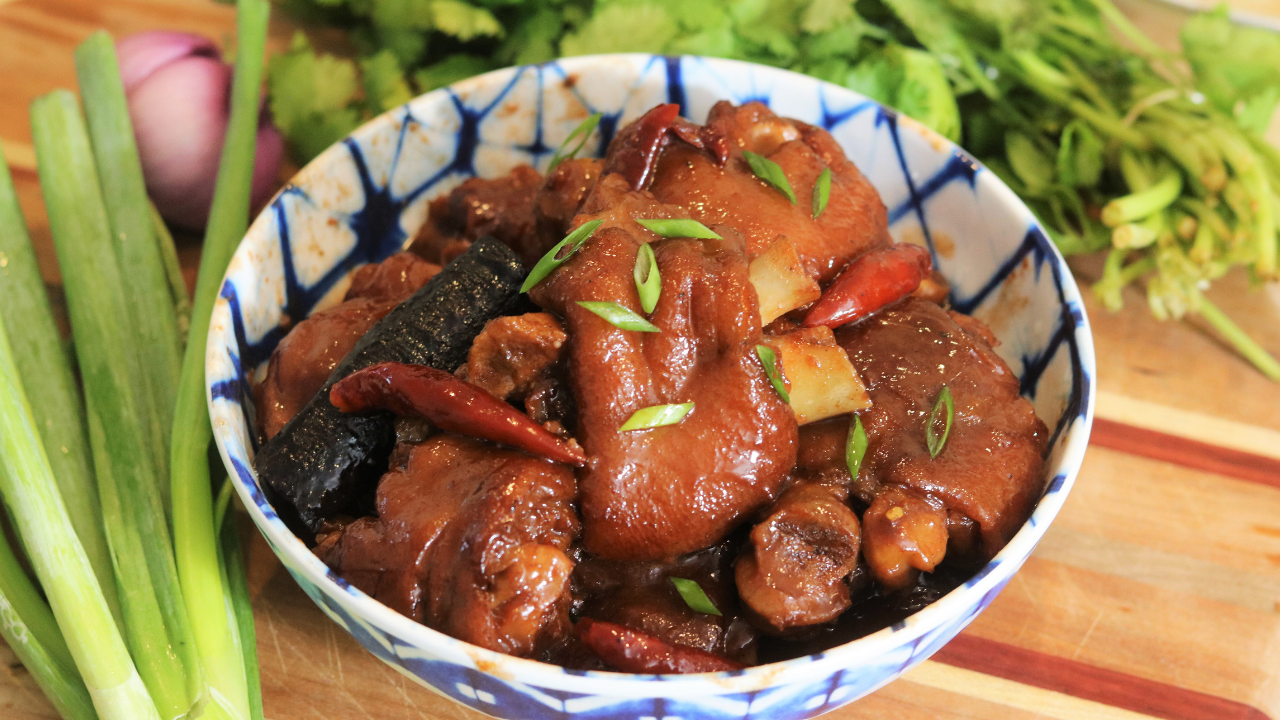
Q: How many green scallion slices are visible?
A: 12